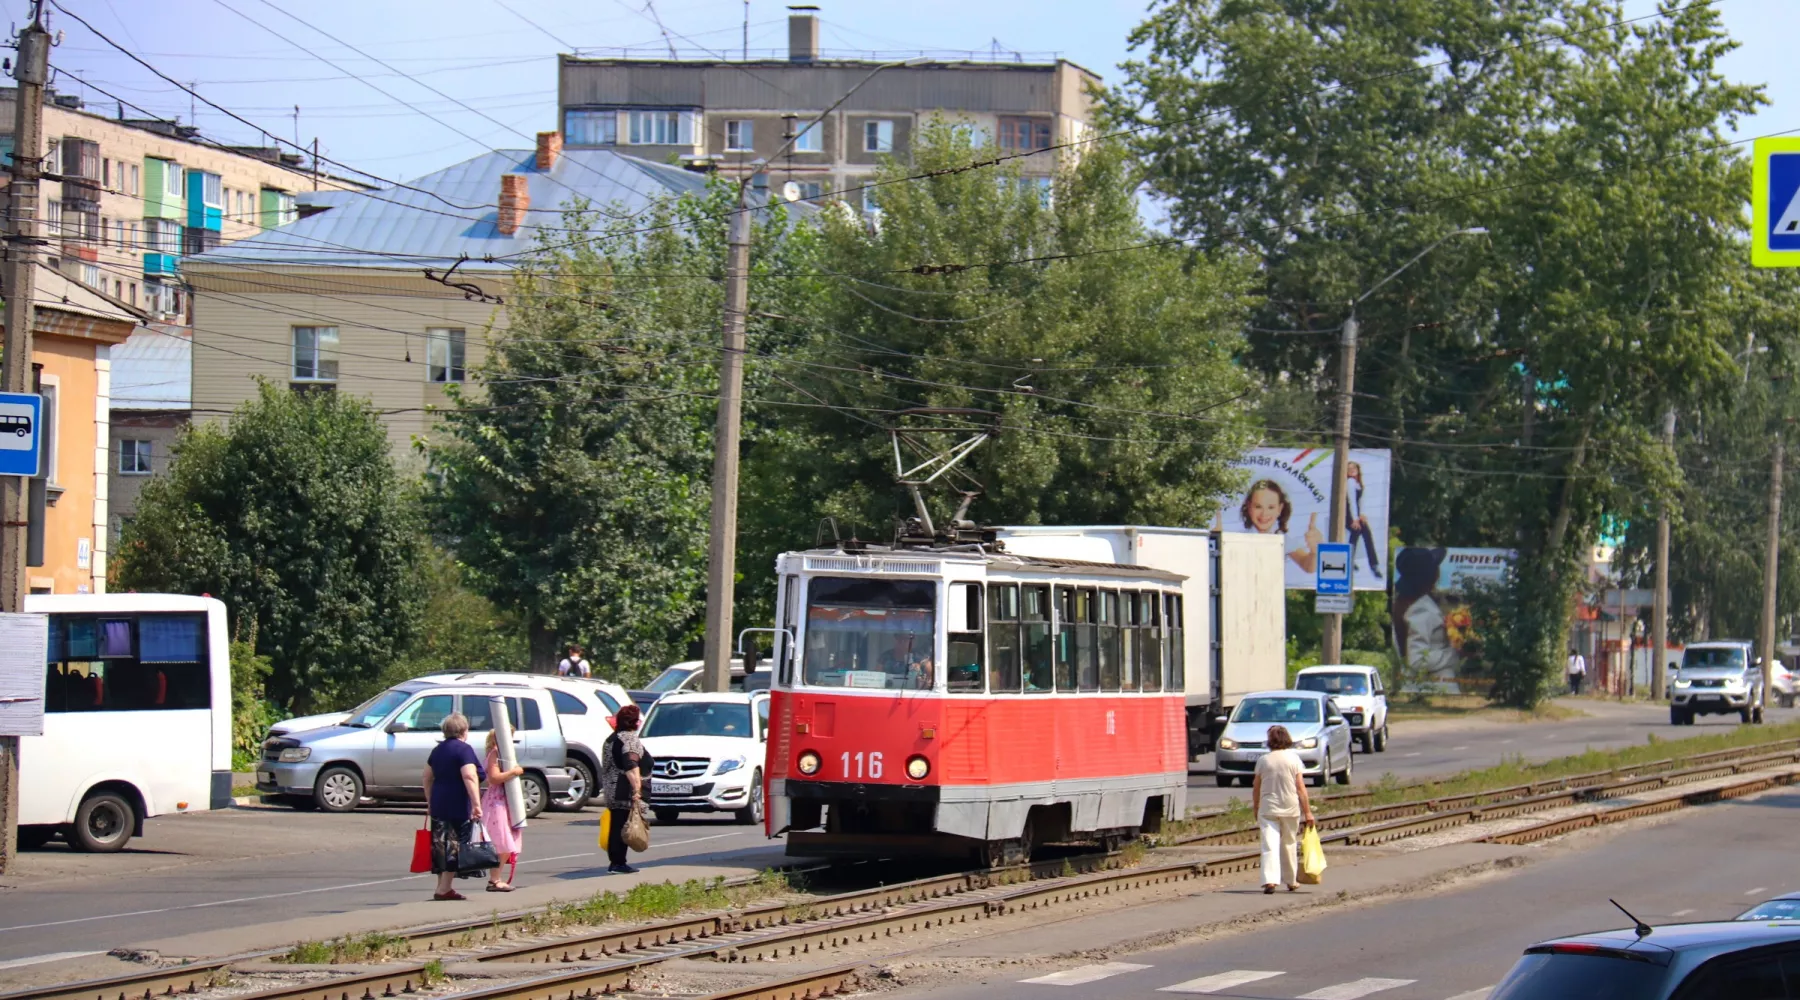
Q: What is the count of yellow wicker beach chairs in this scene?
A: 0